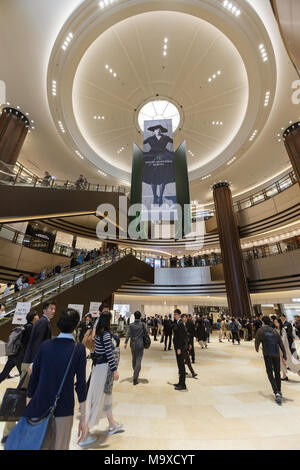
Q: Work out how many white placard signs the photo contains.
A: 3